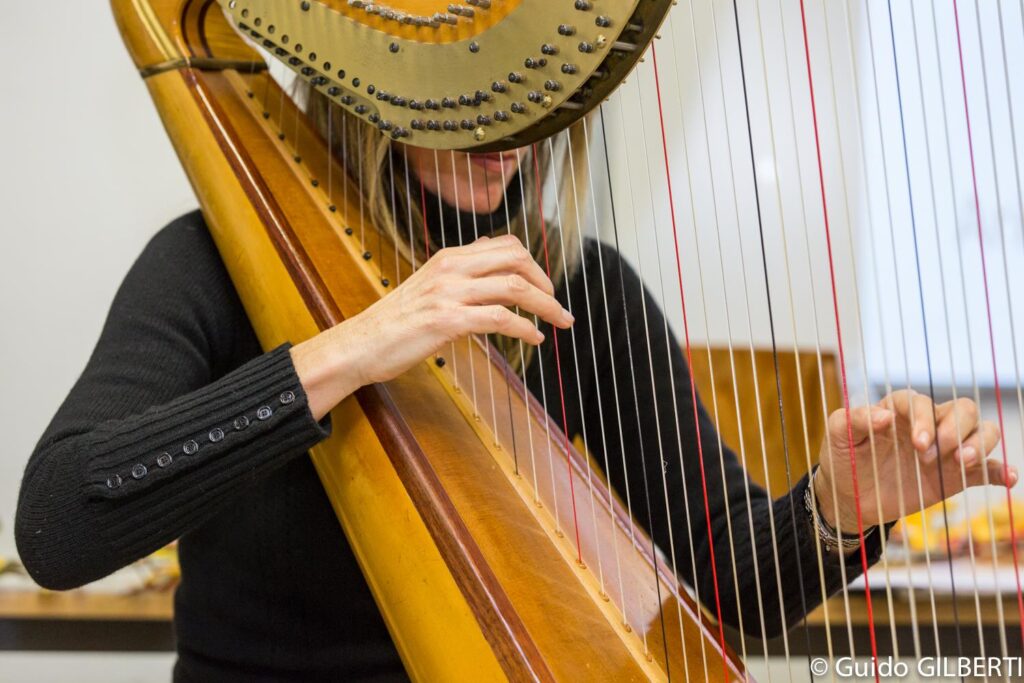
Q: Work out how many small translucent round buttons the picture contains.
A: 8